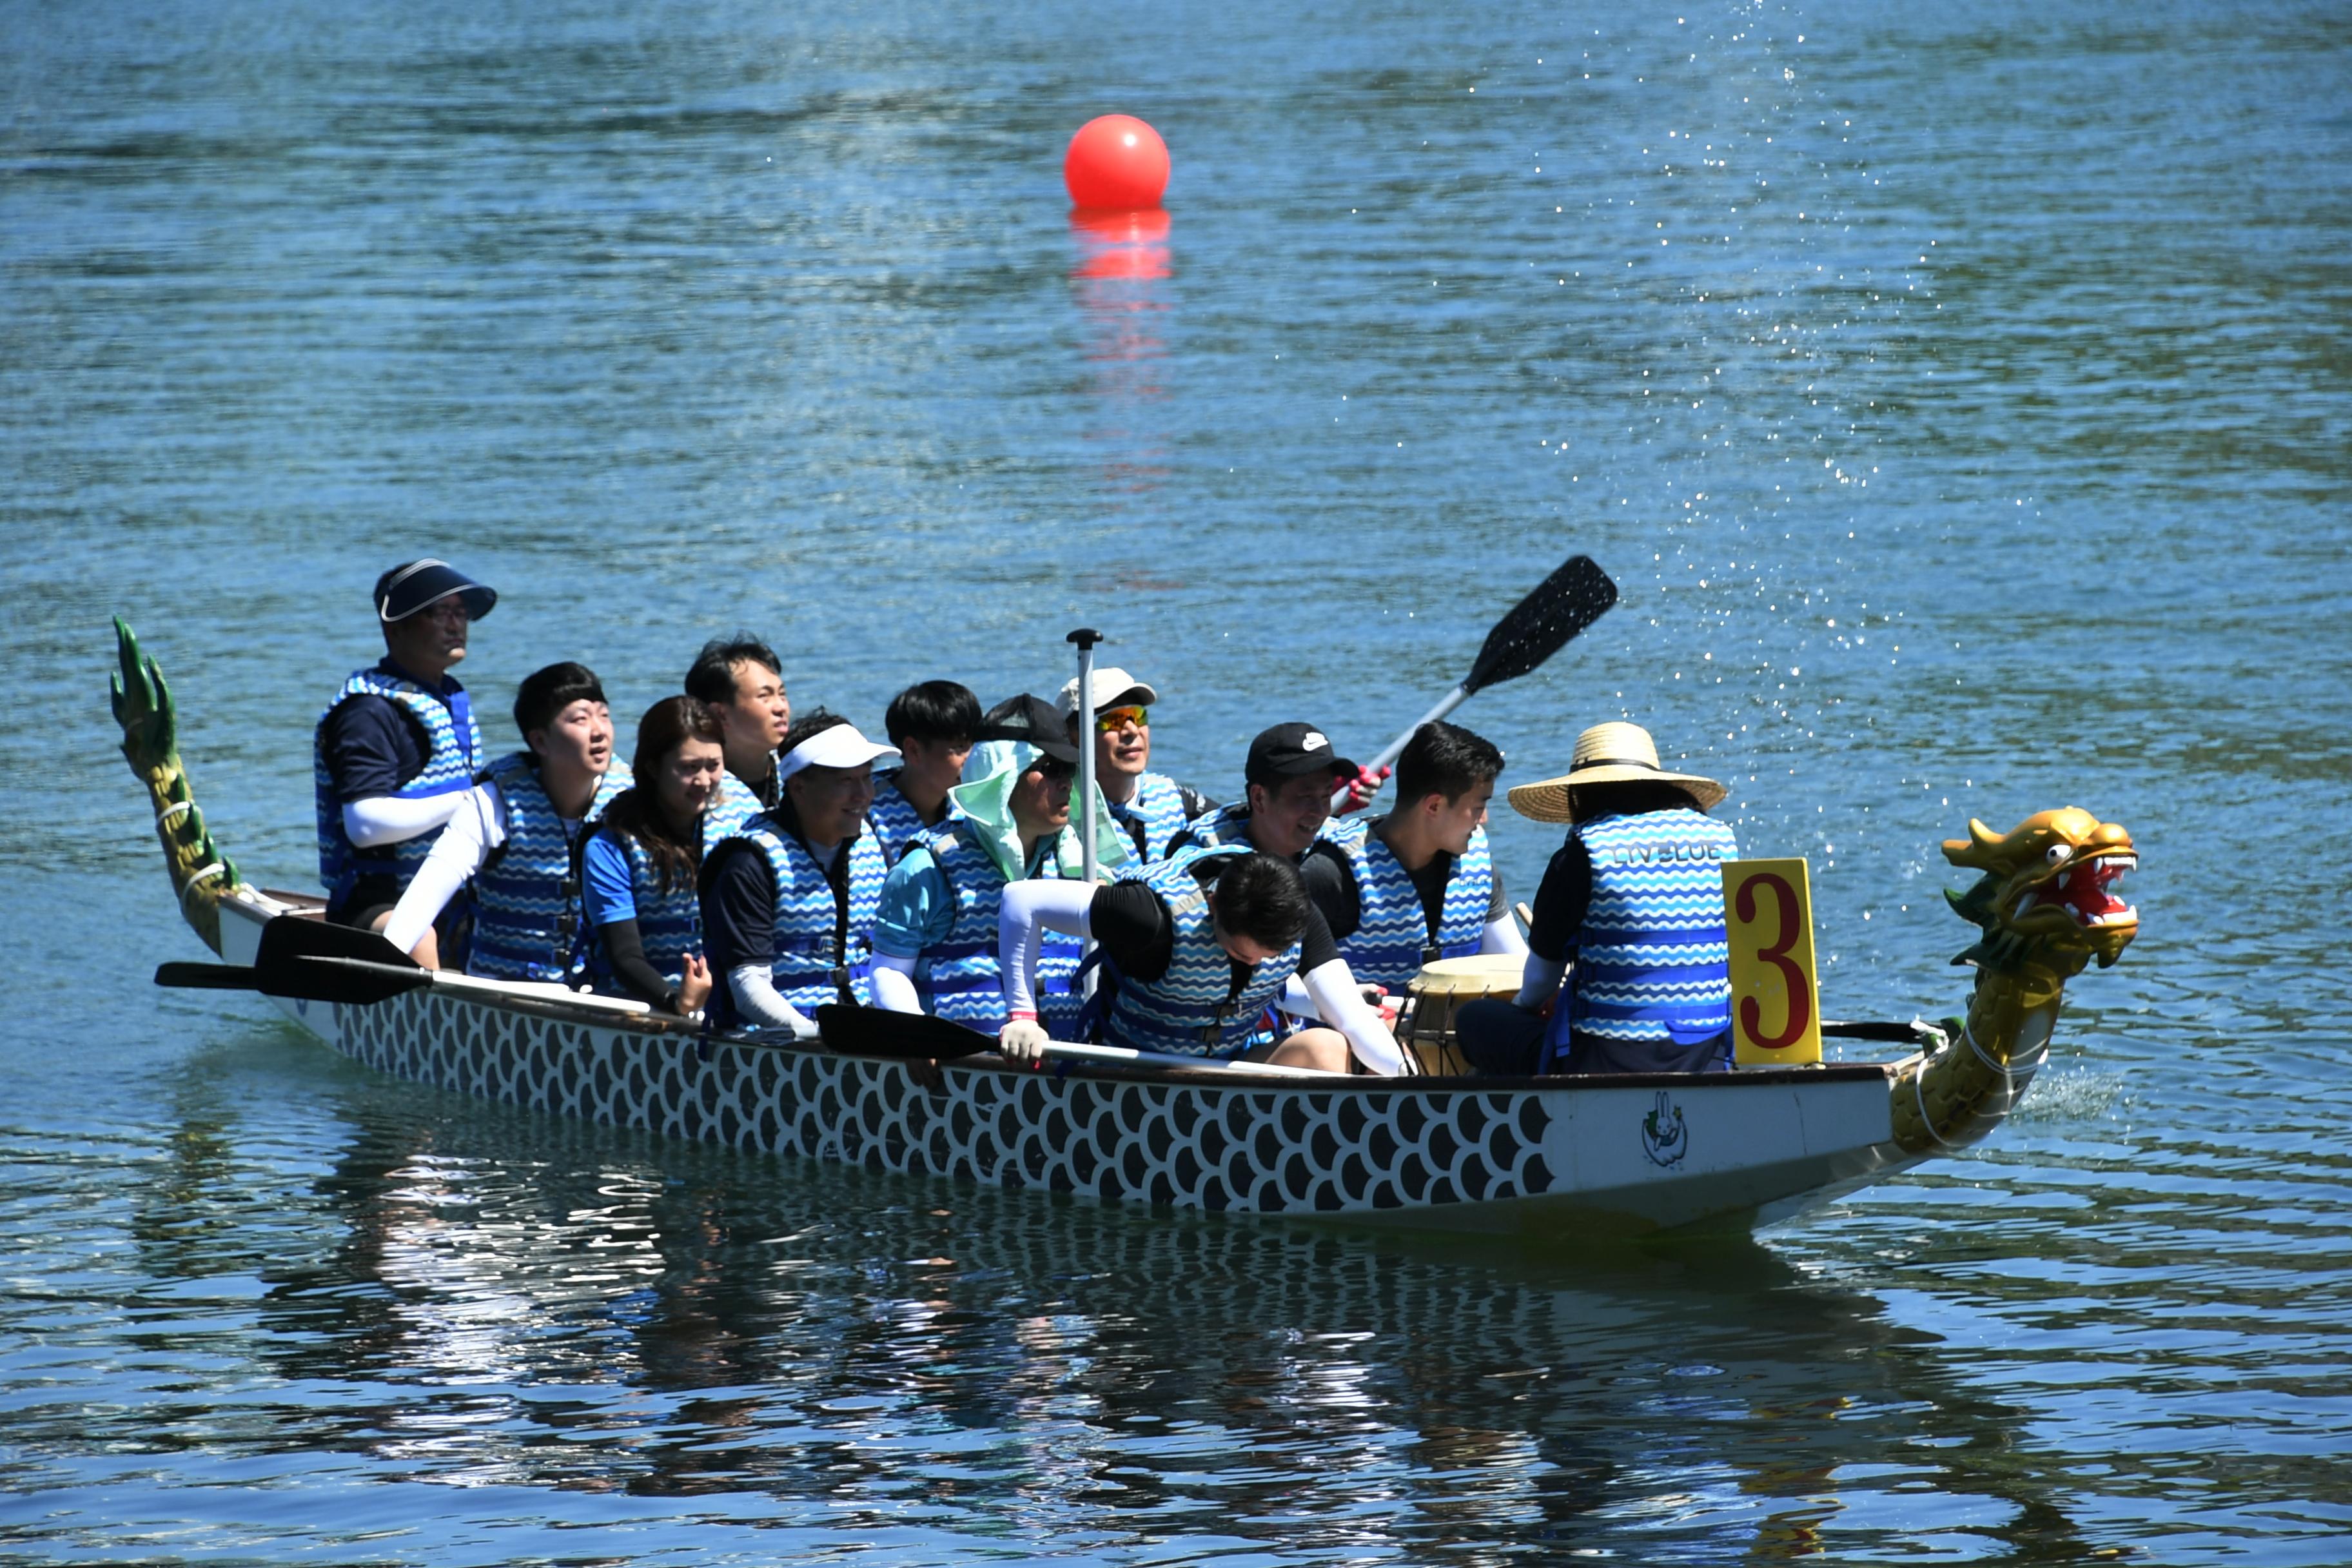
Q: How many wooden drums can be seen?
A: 1